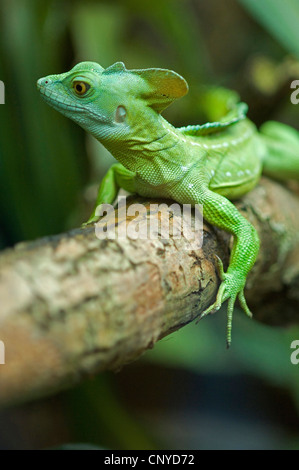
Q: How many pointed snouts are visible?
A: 1